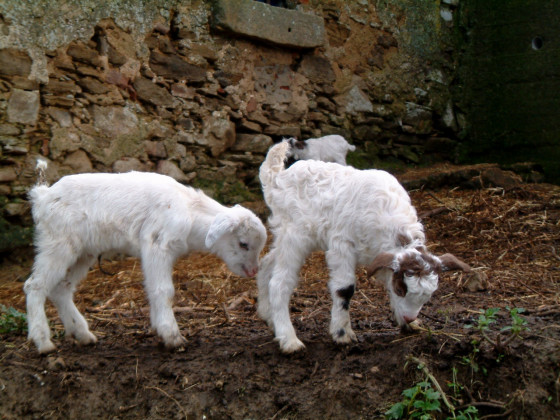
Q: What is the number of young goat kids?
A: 3